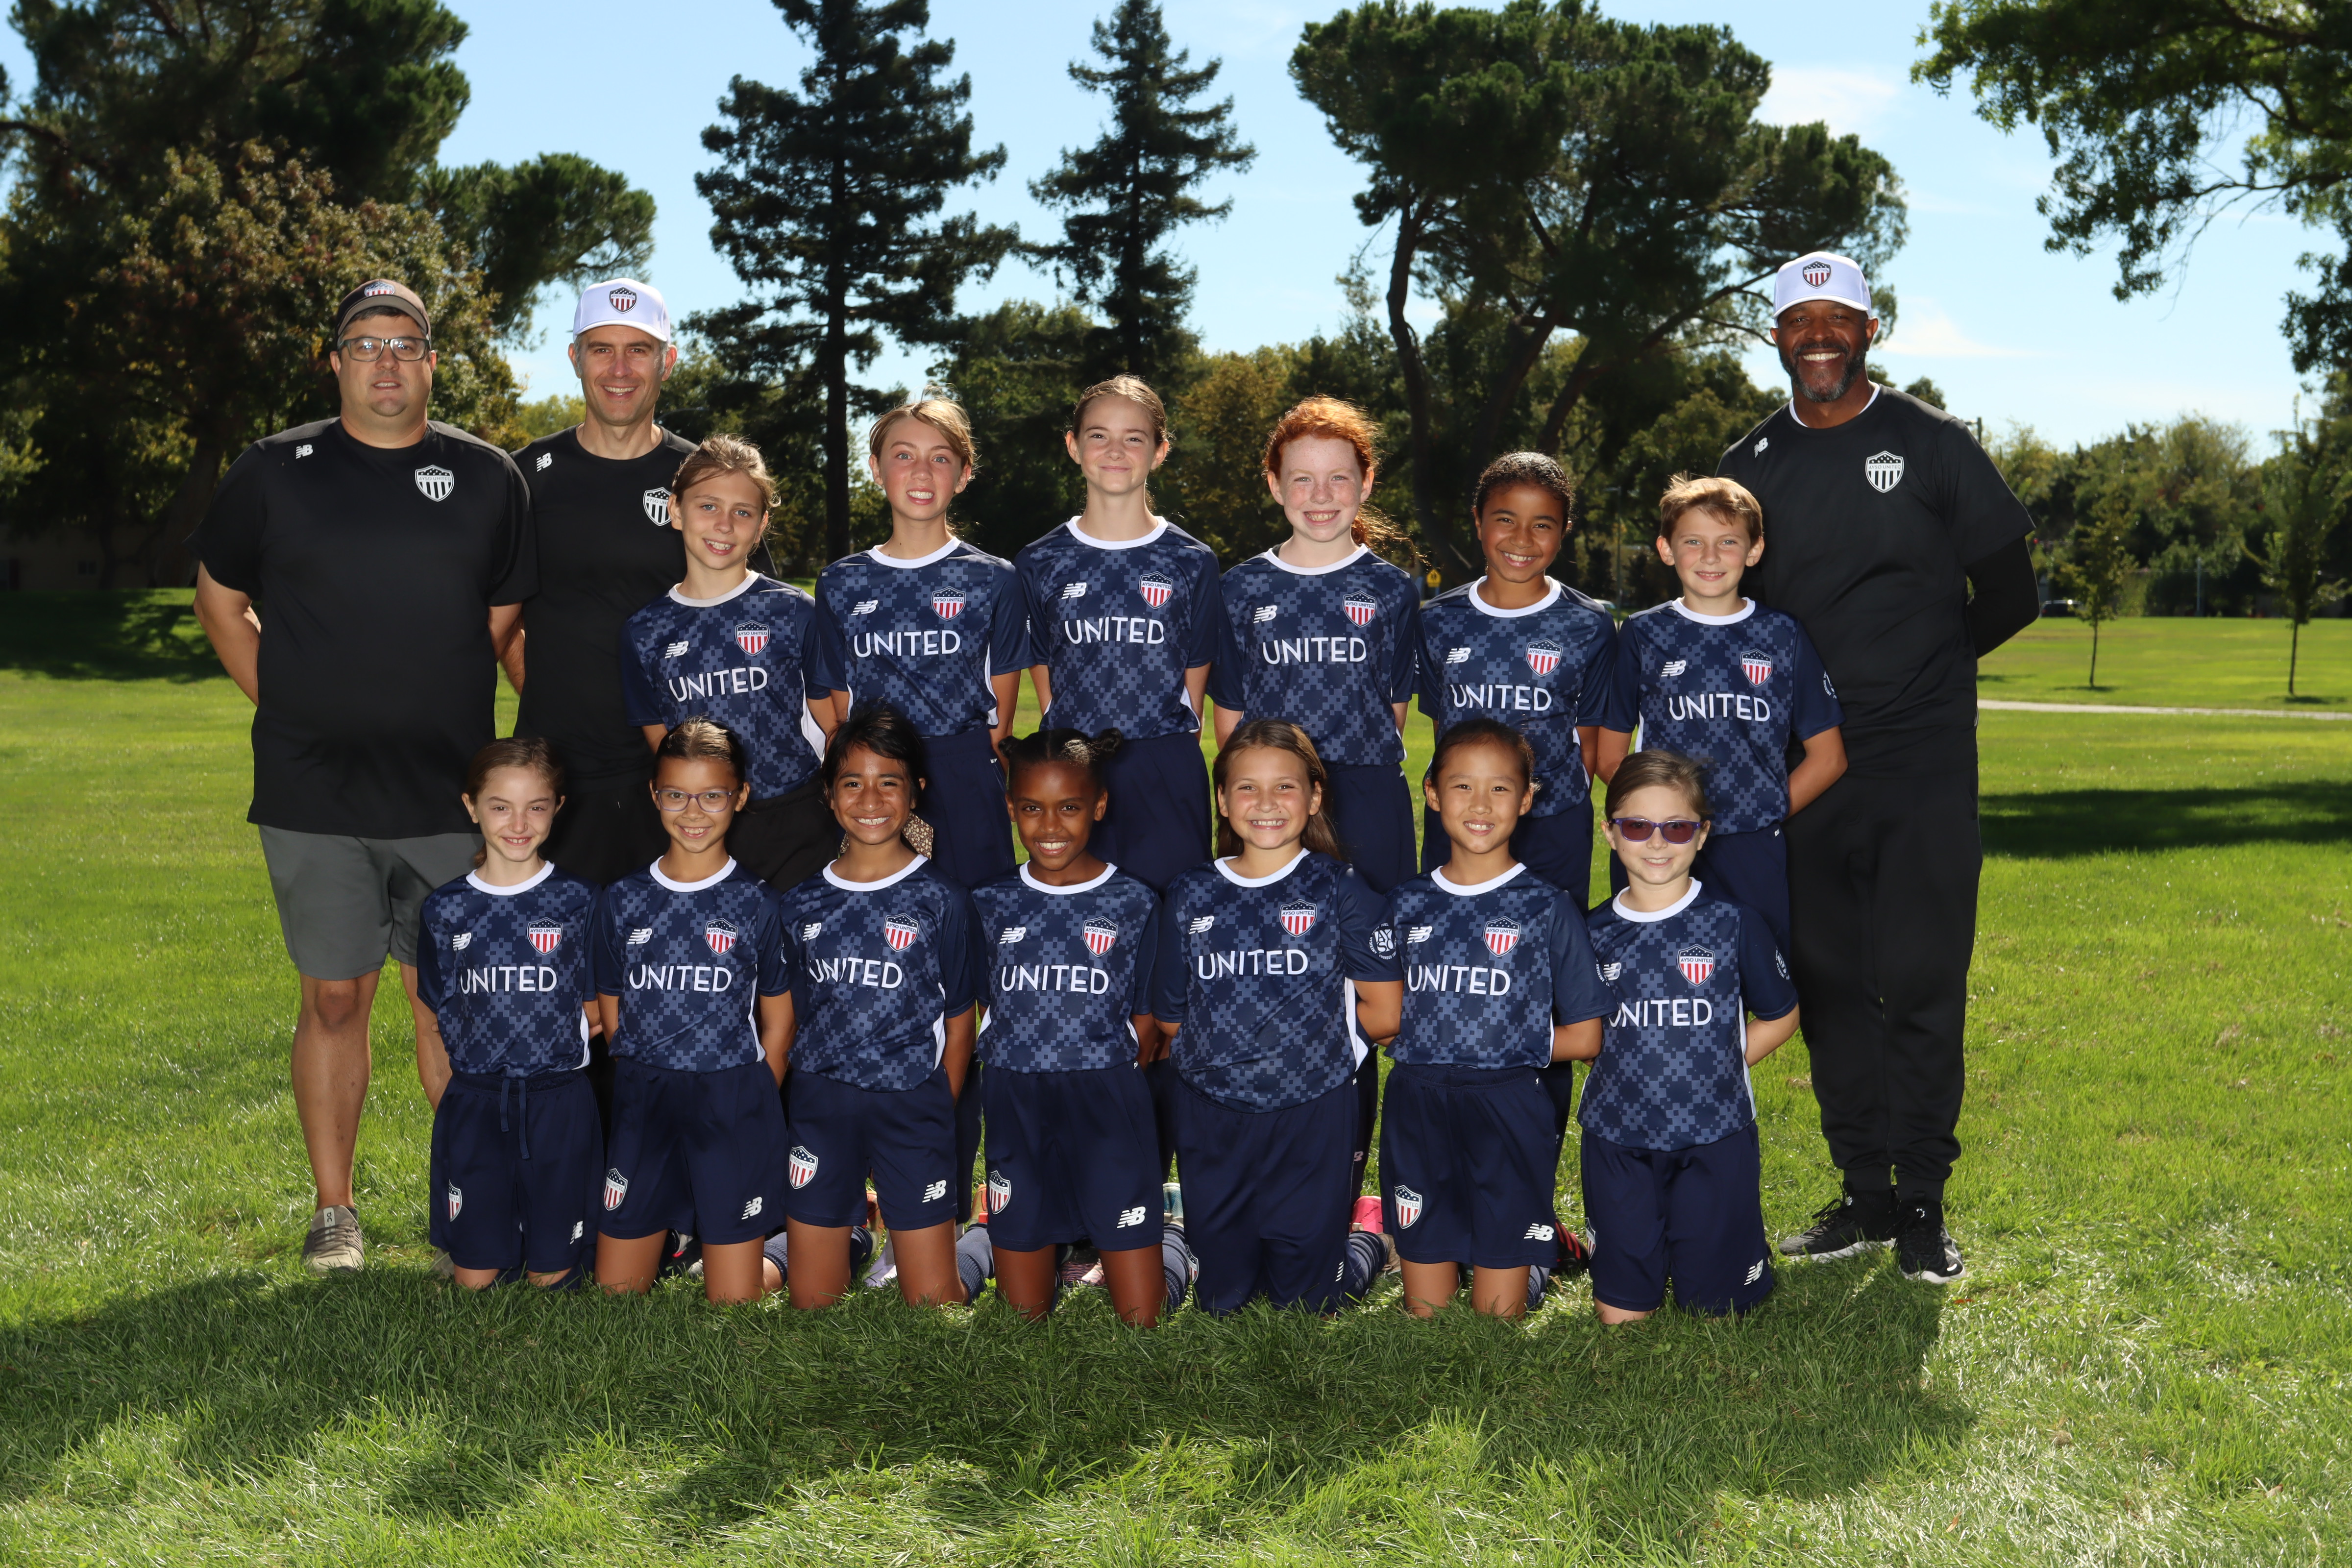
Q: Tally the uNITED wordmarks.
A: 13